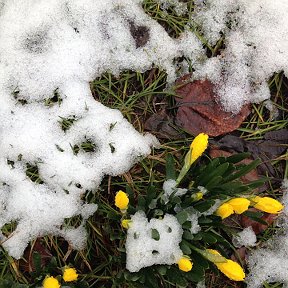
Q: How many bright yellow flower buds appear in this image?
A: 11